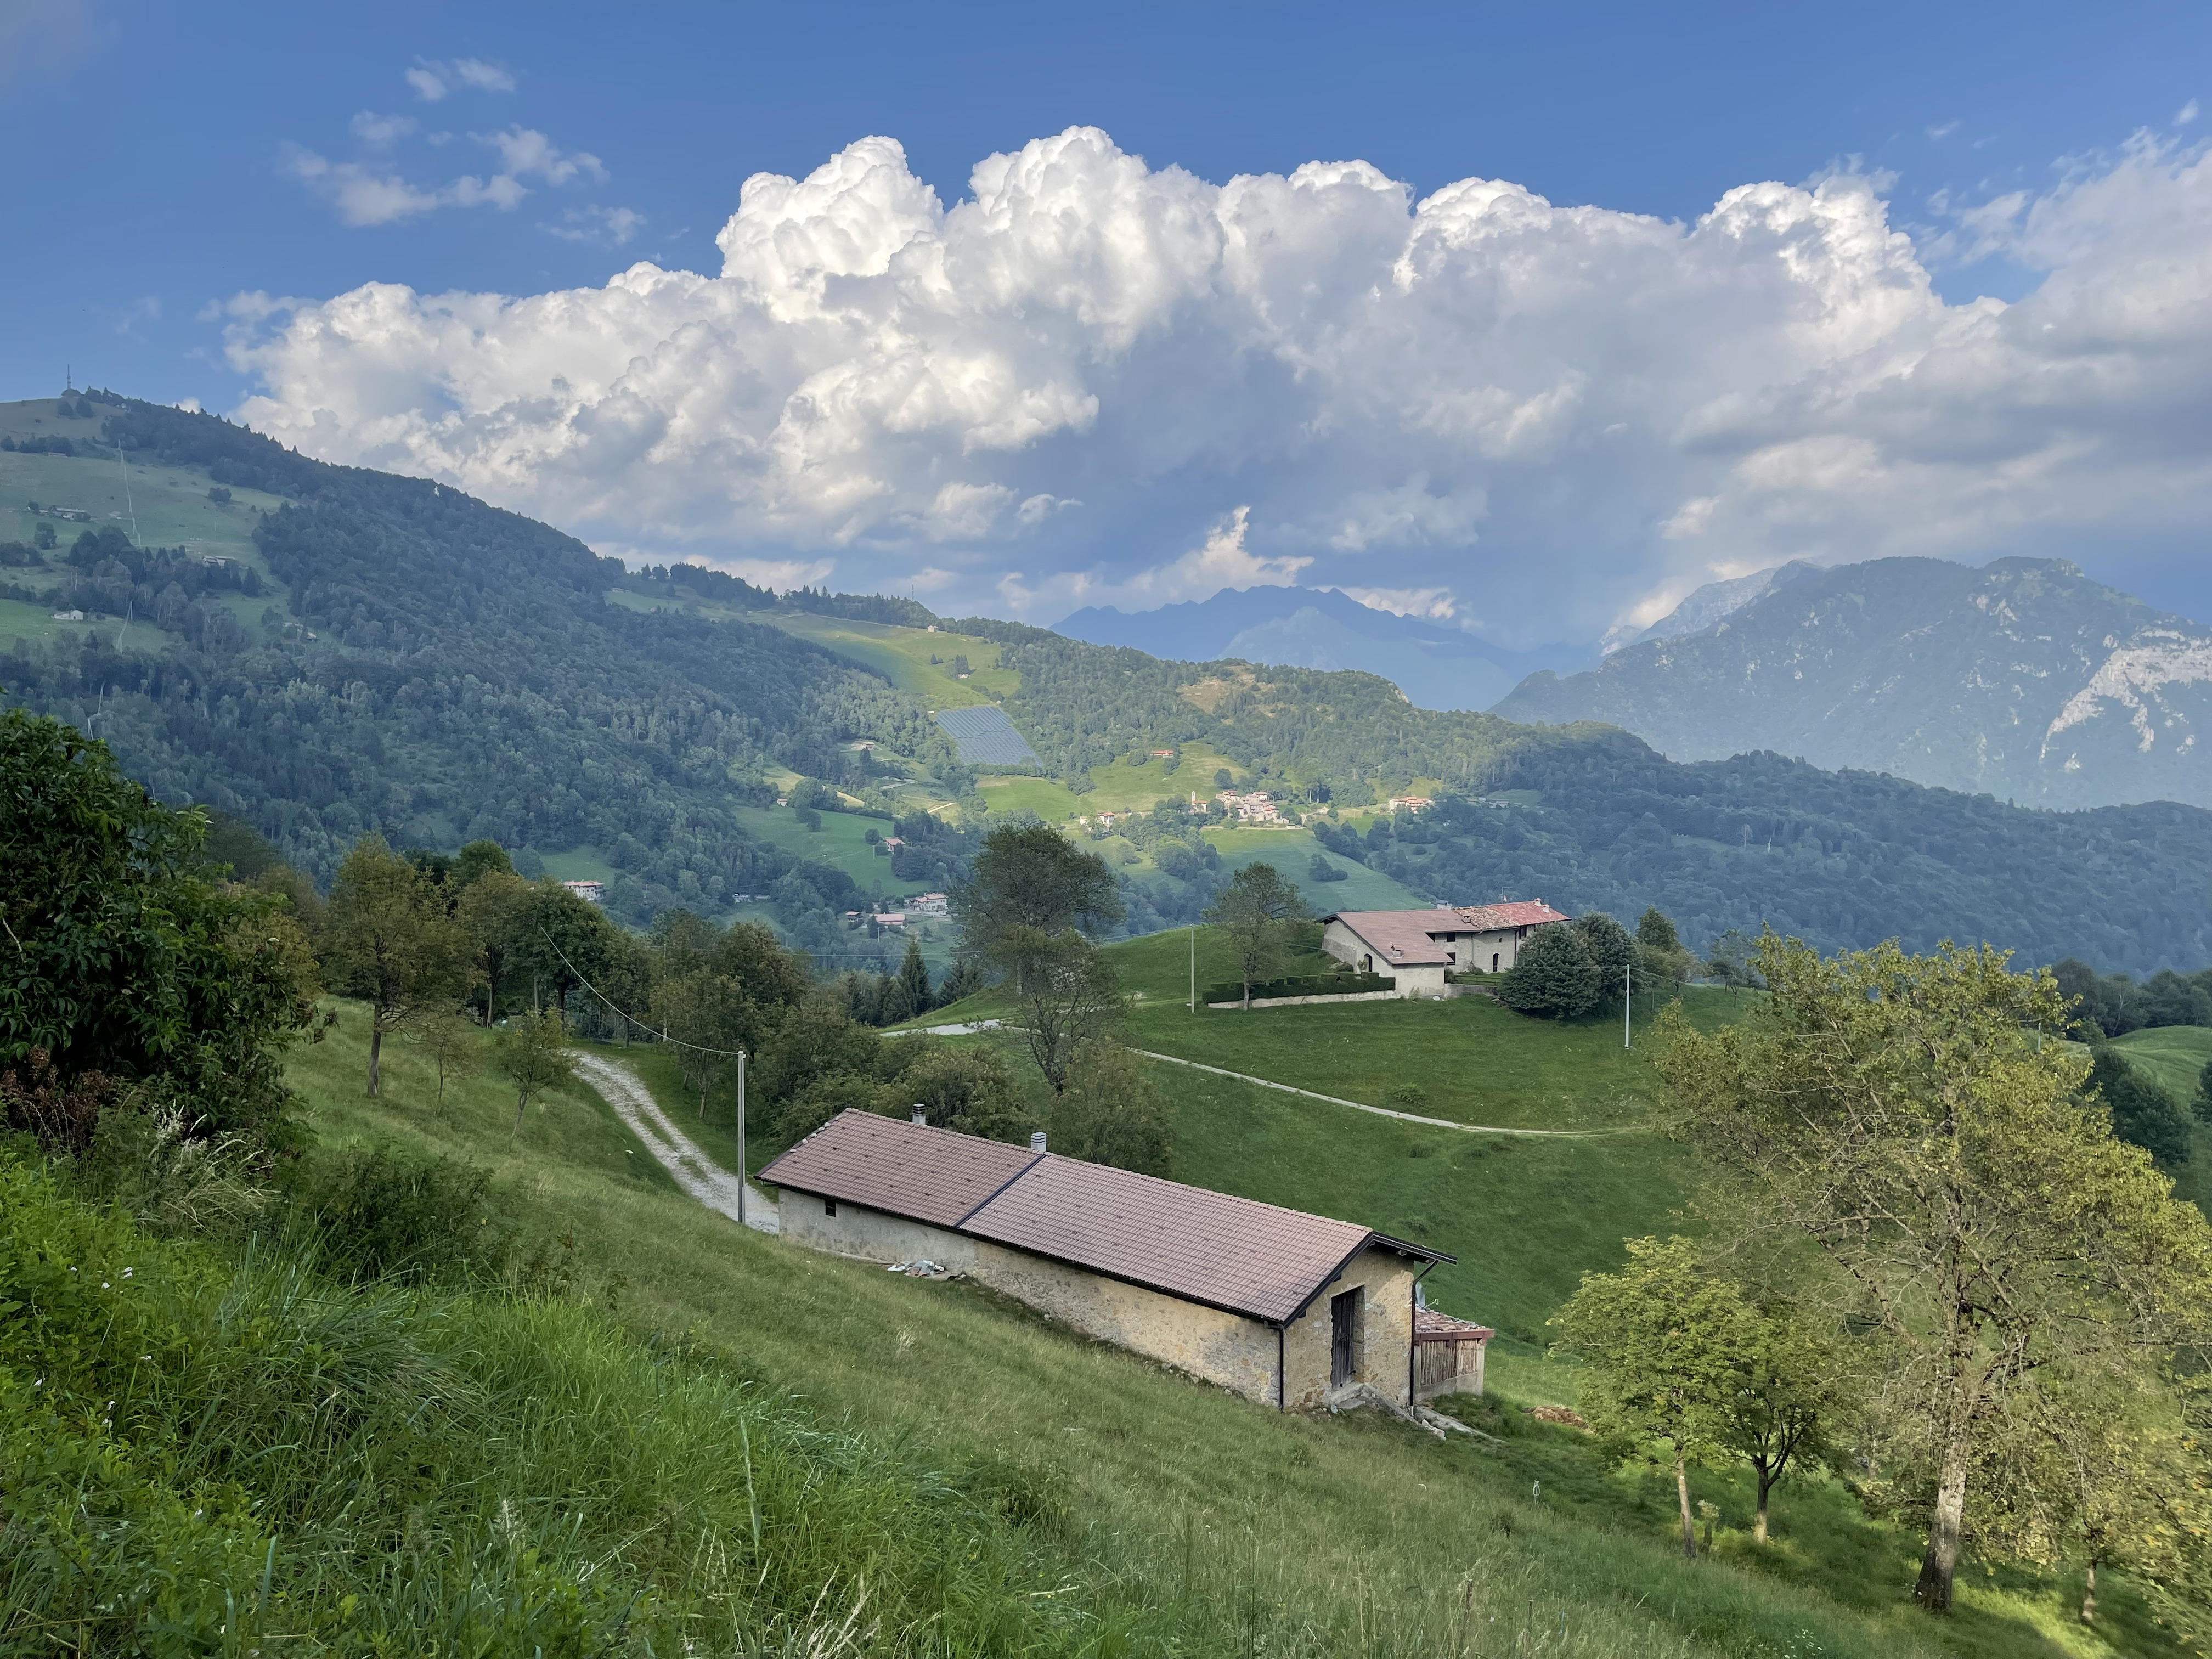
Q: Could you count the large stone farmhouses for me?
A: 2